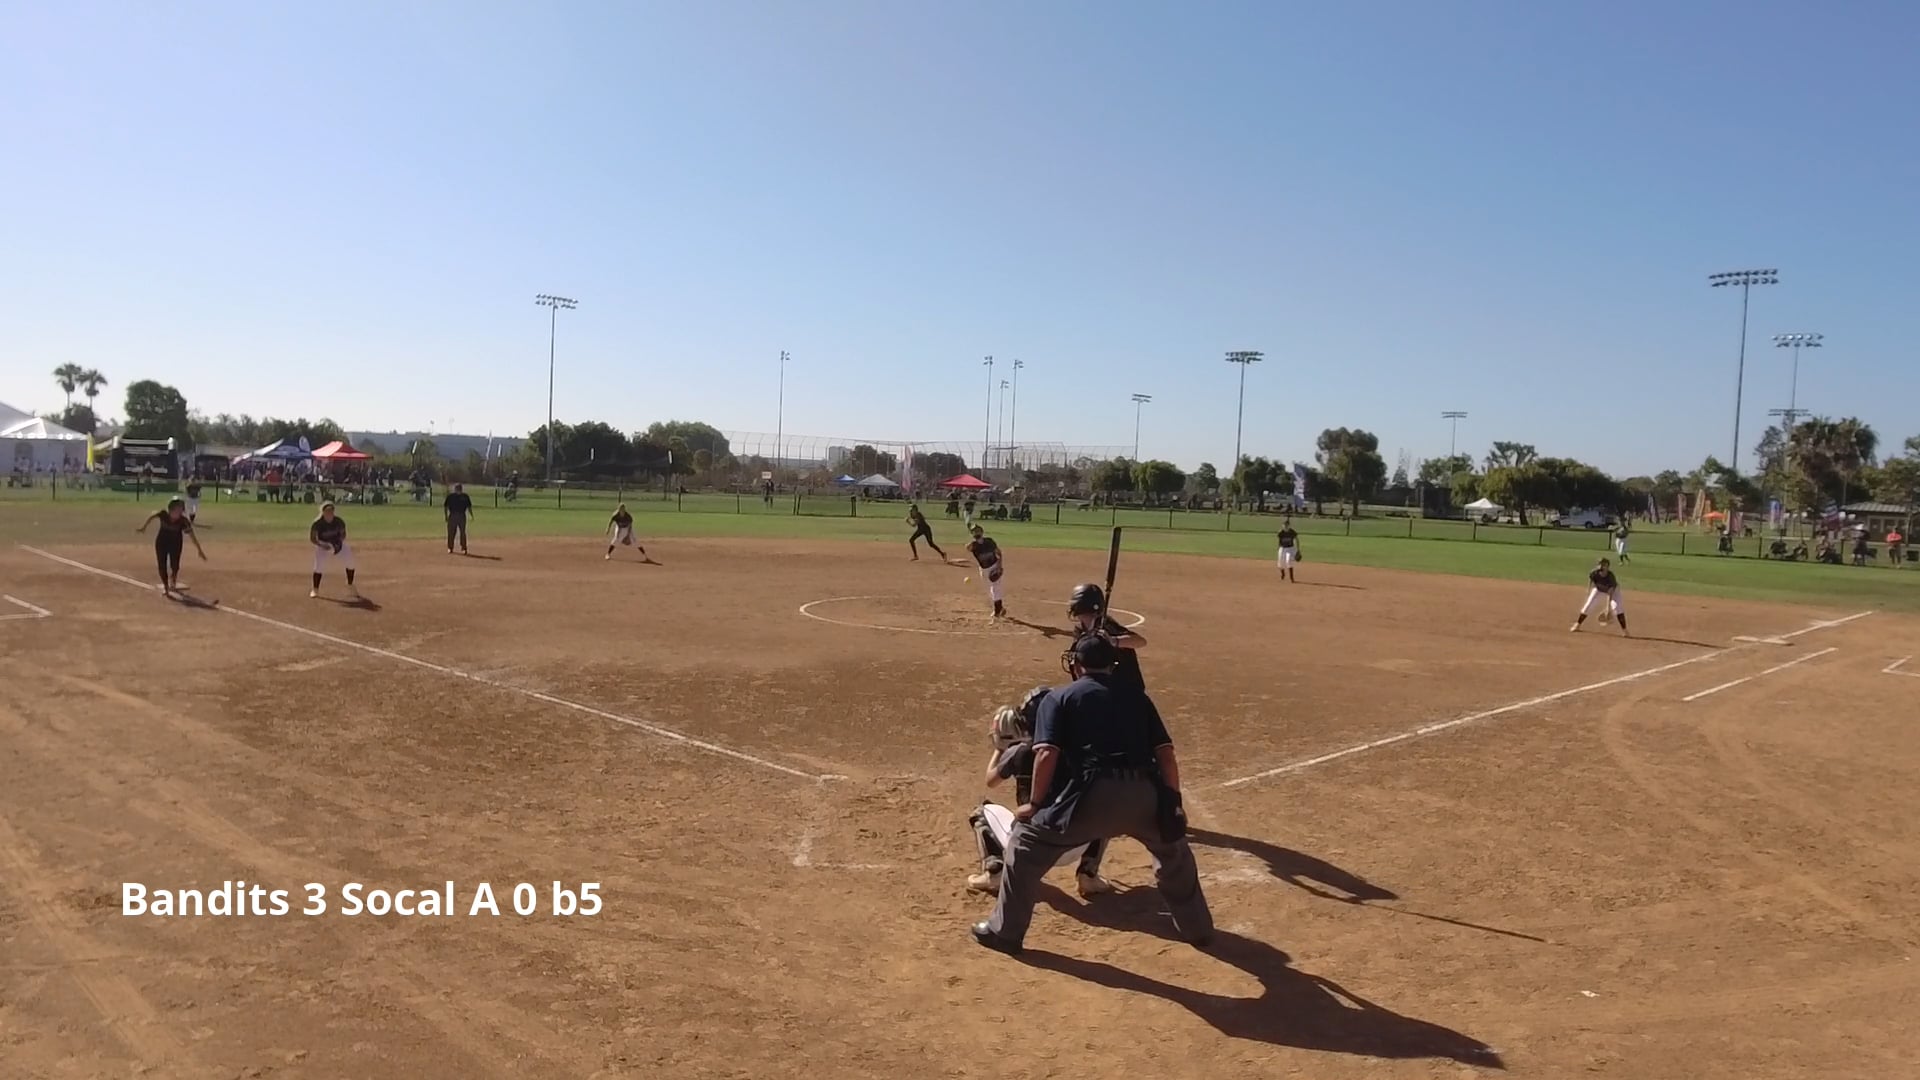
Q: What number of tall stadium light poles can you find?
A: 11